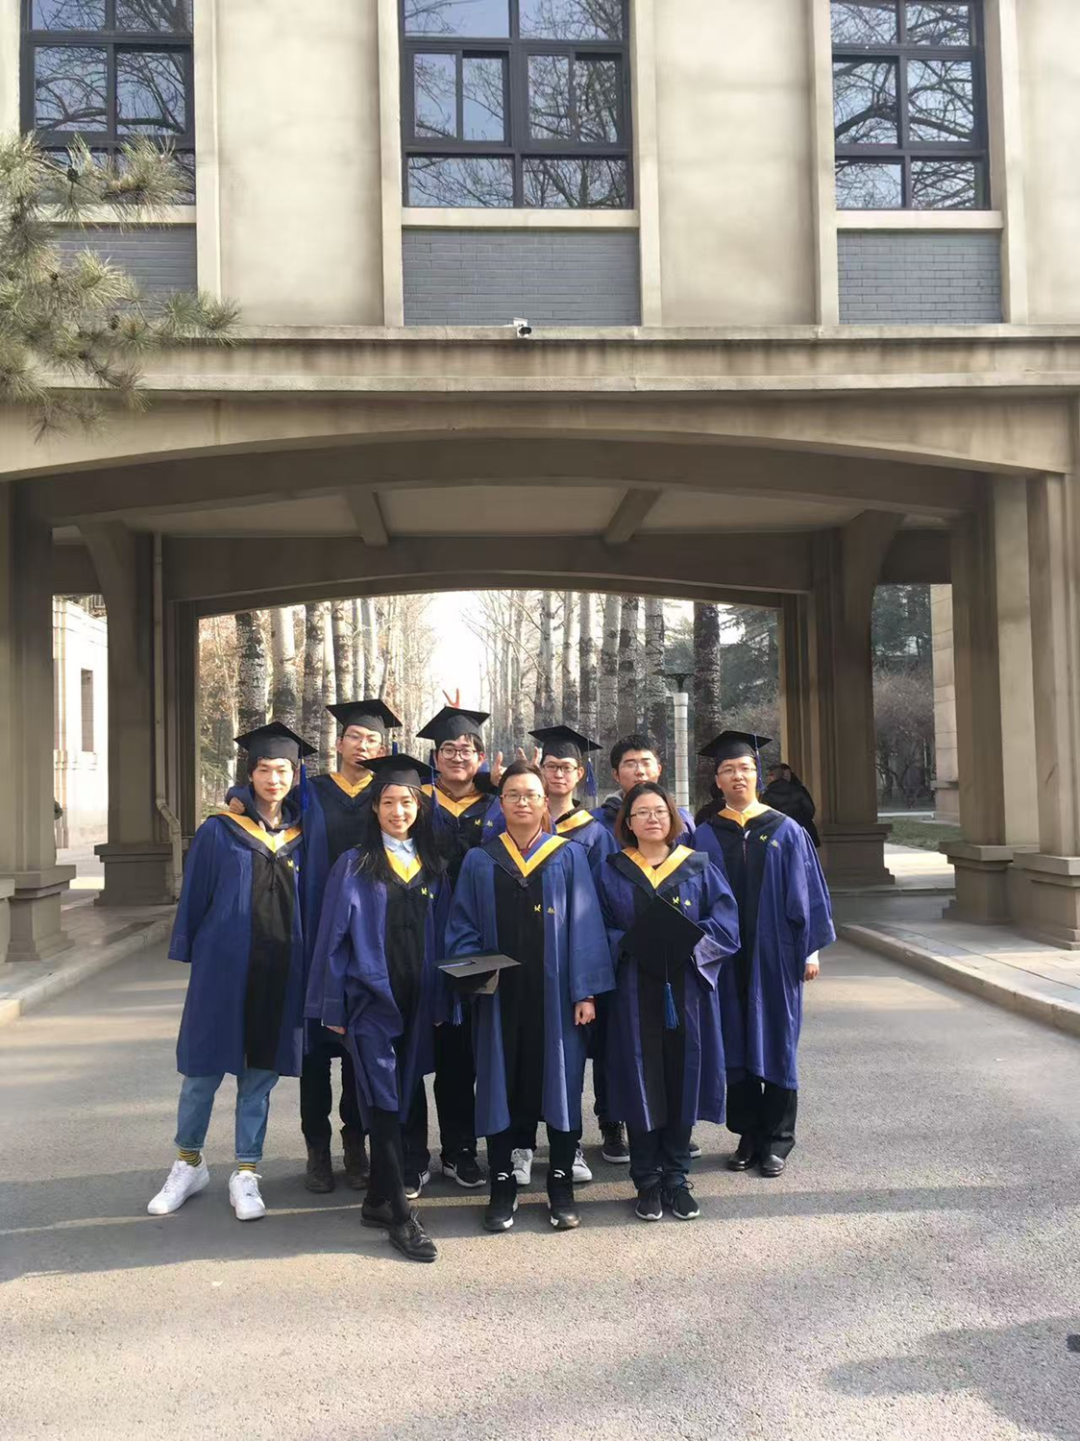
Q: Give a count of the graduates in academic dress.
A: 9